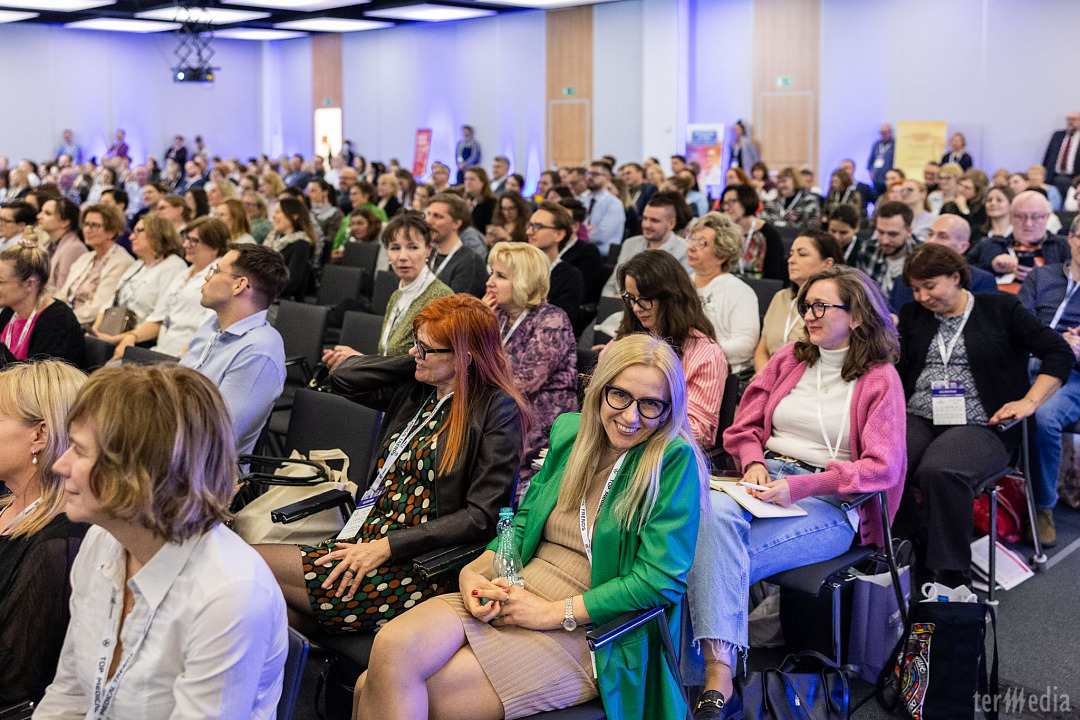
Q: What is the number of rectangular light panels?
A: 9